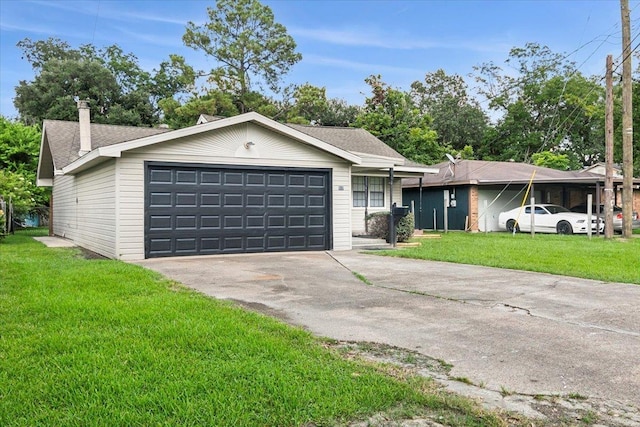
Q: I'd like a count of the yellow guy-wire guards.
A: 1